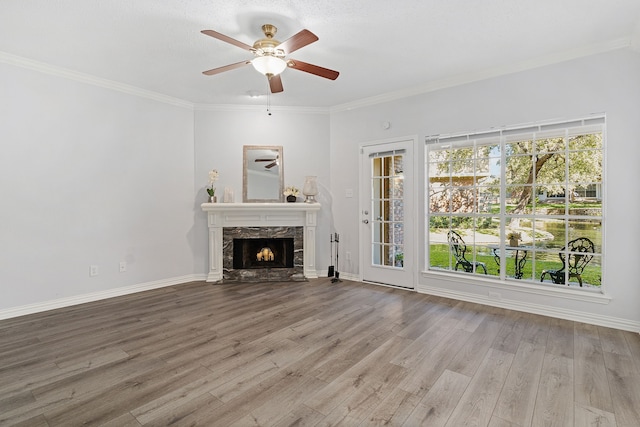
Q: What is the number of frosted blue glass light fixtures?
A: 0